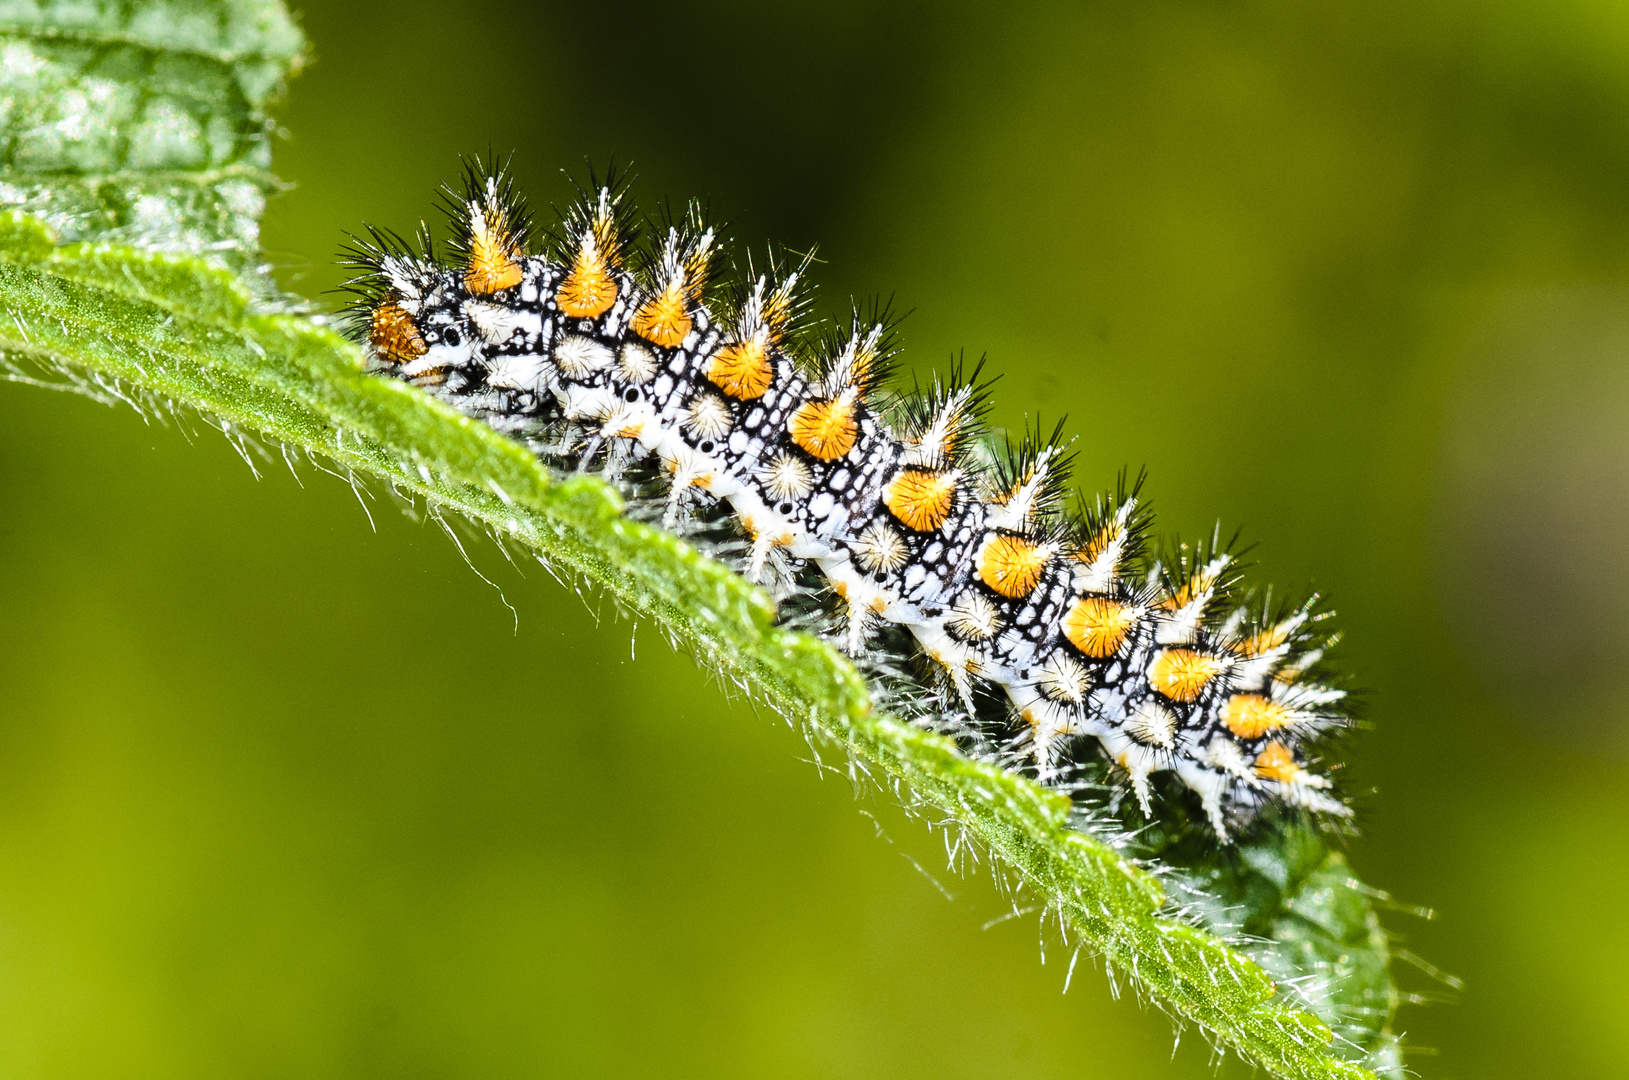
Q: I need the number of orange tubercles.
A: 11